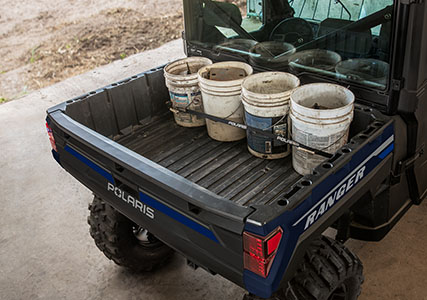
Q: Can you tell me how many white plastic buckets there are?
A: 4